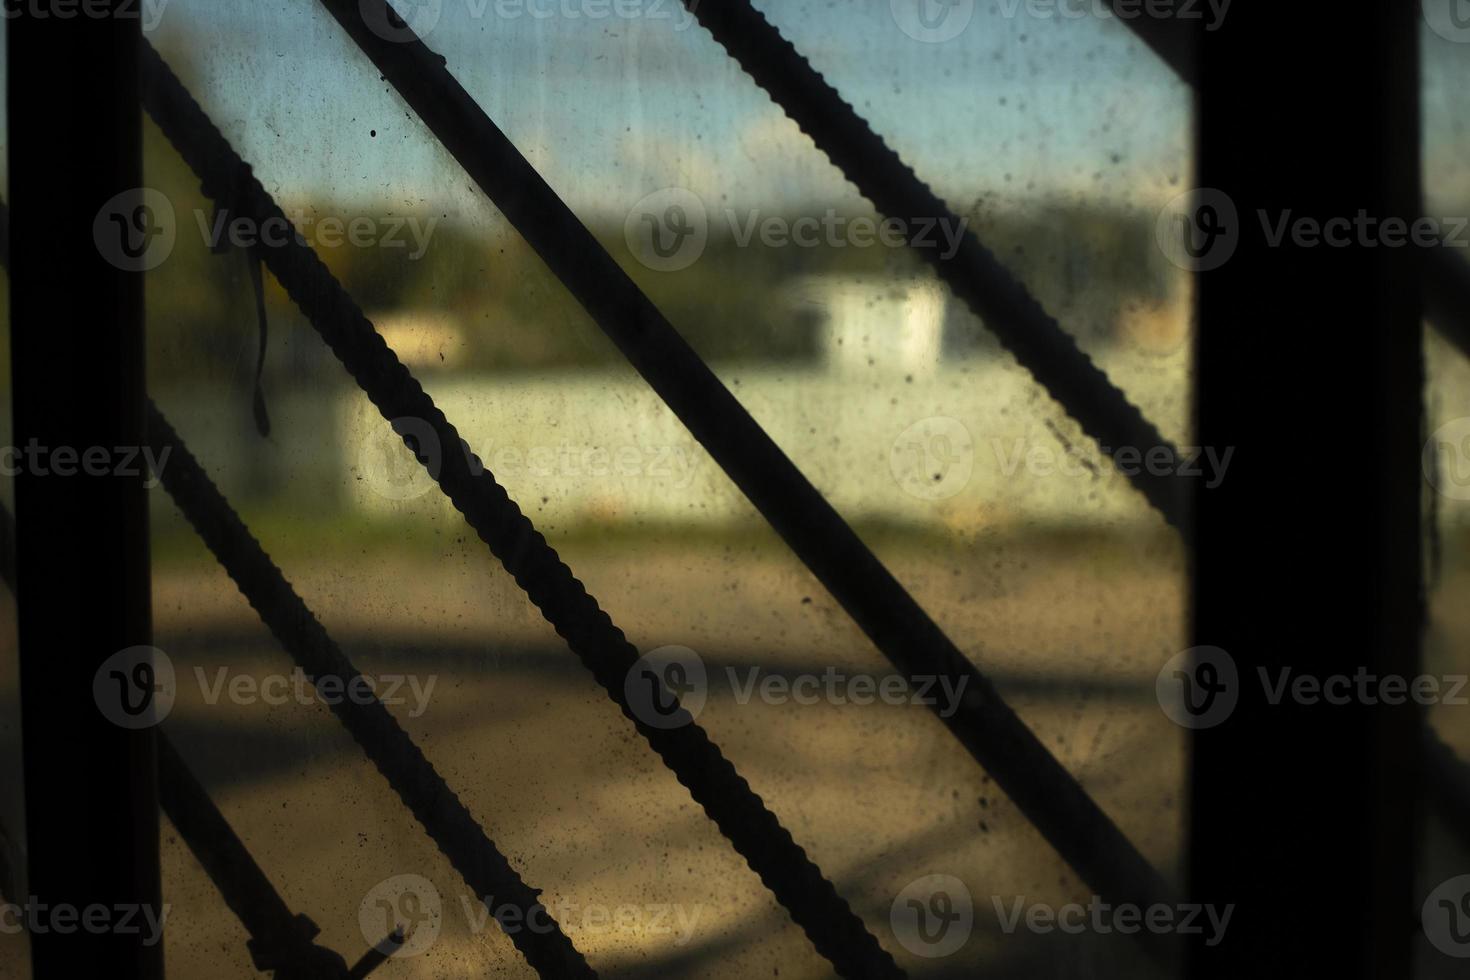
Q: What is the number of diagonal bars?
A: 6